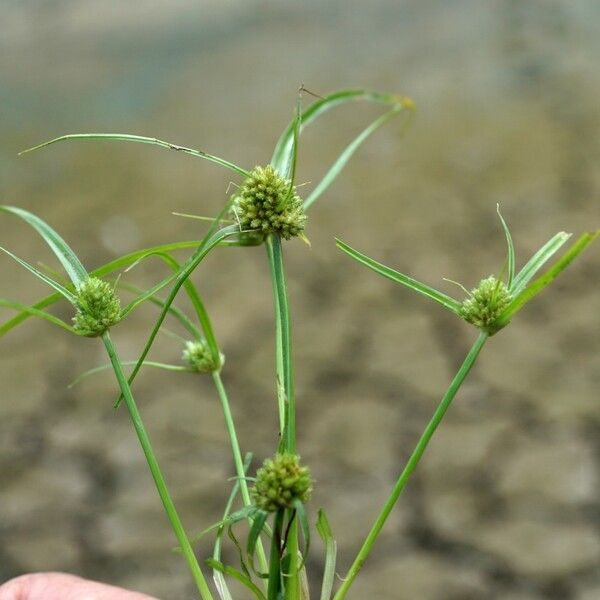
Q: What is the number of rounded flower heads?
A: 5